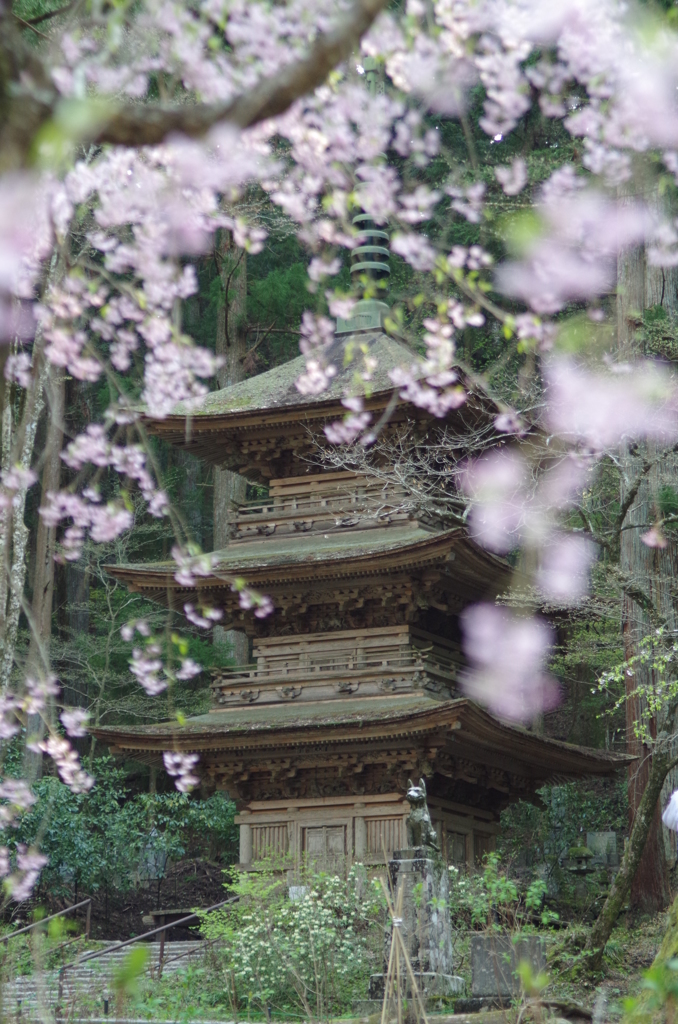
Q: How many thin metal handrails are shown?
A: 2